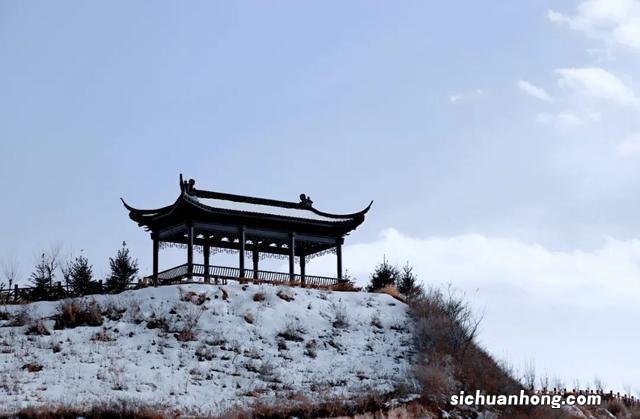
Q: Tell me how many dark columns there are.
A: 8